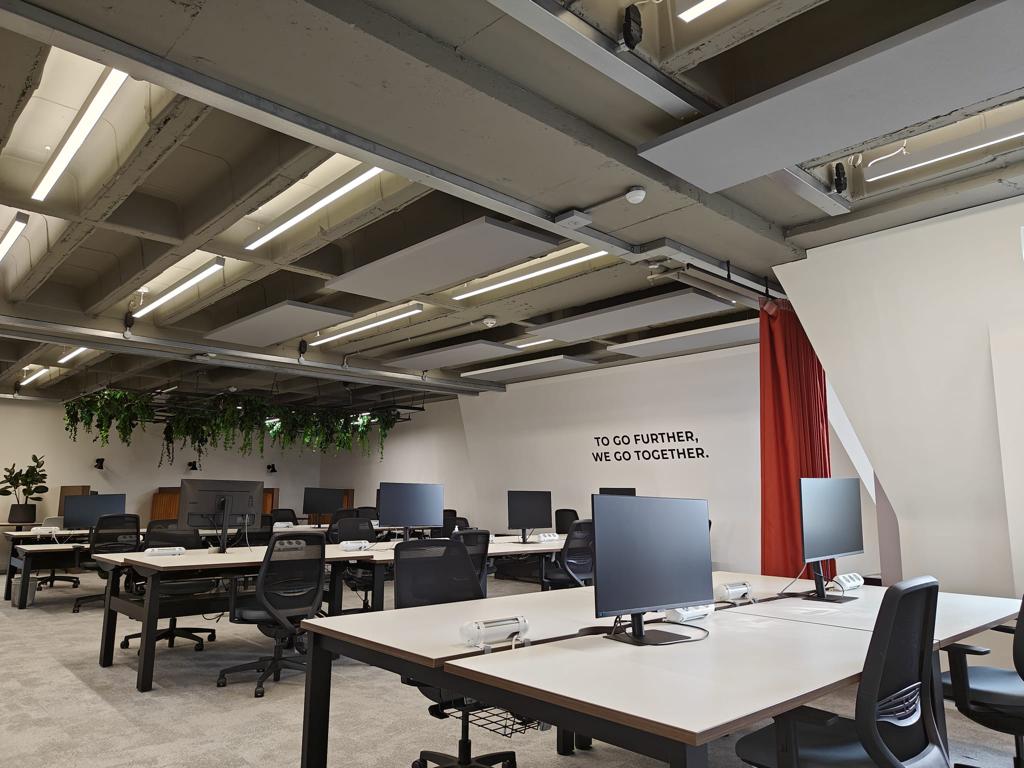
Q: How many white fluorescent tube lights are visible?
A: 11